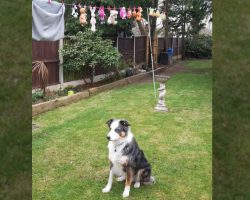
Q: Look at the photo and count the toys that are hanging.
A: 12